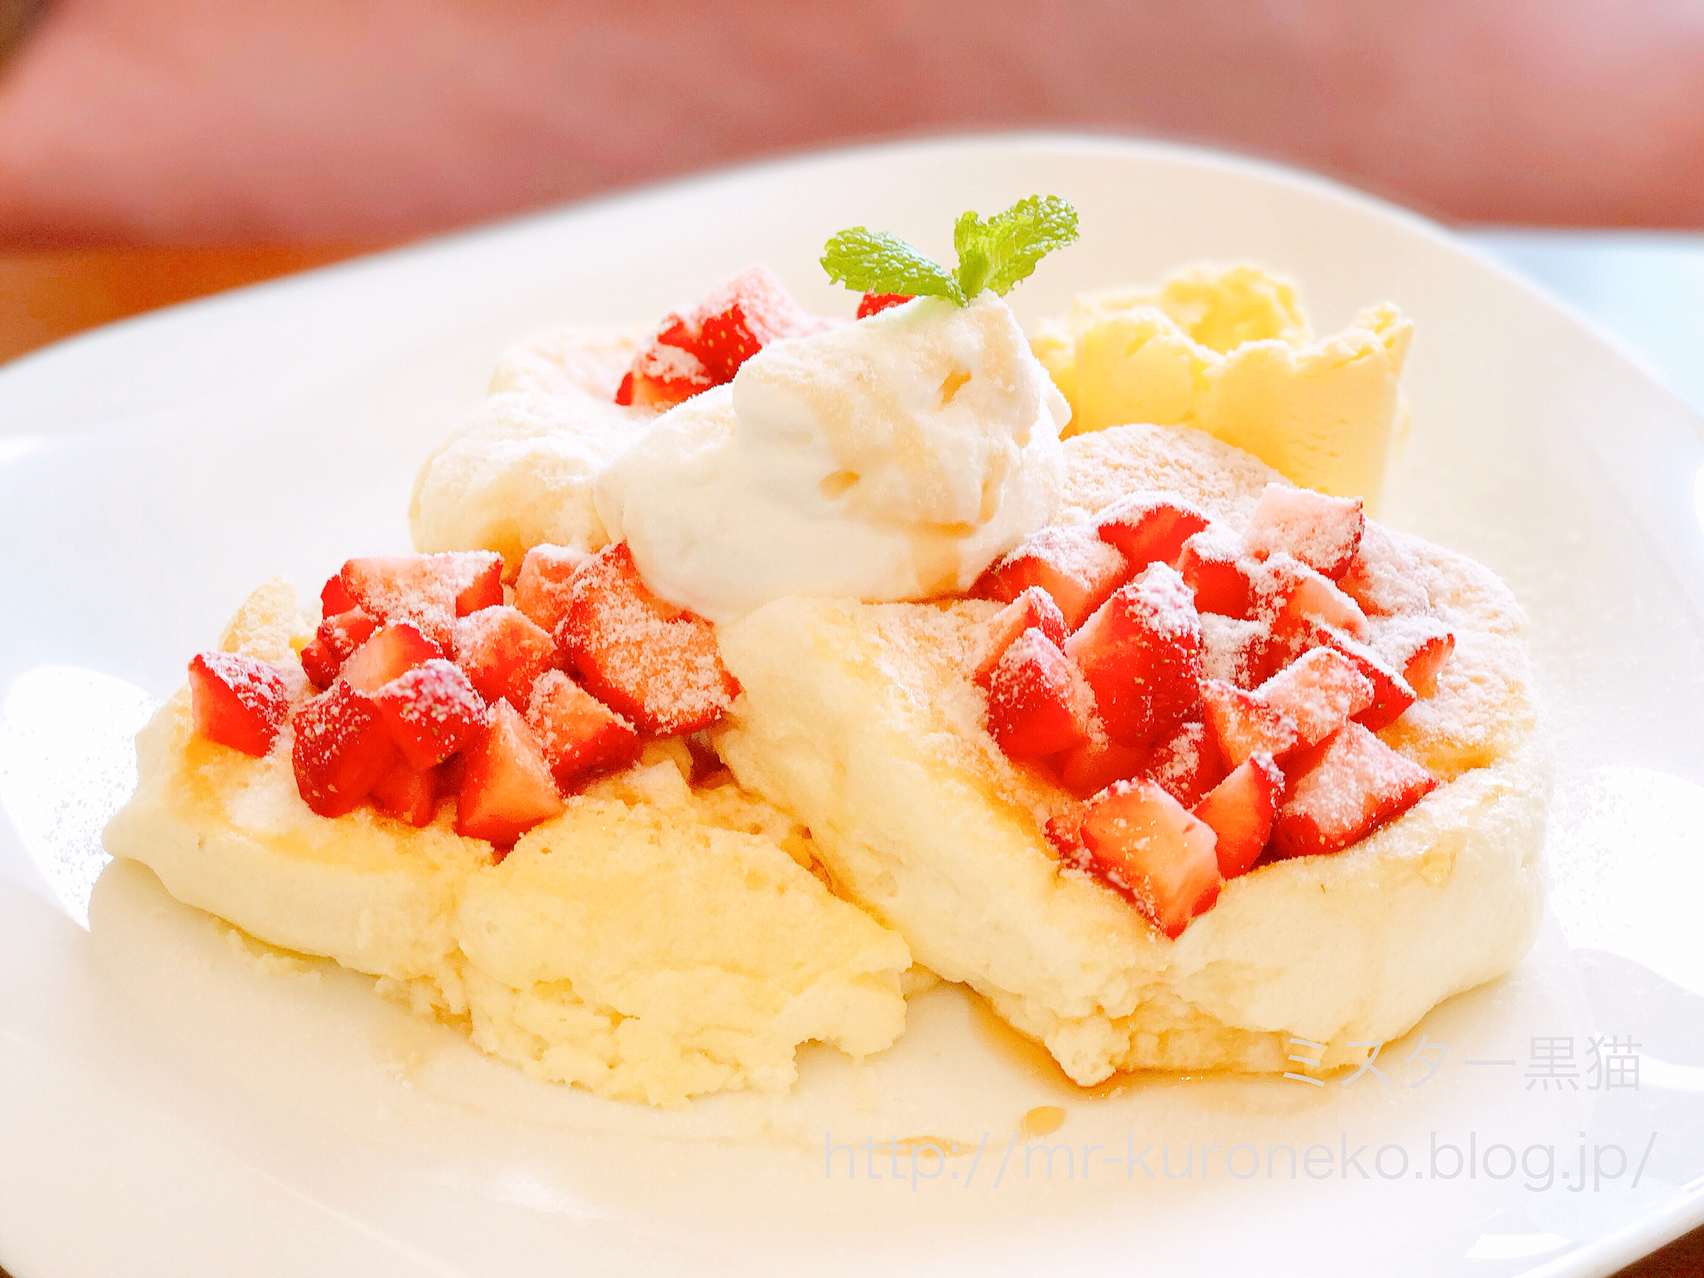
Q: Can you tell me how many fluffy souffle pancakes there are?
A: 3